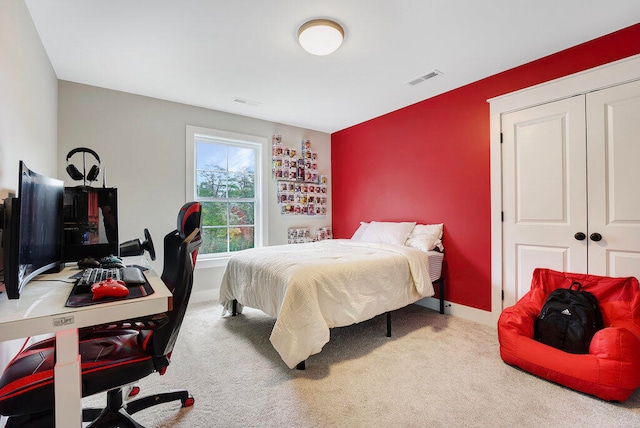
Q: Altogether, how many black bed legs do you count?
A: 4